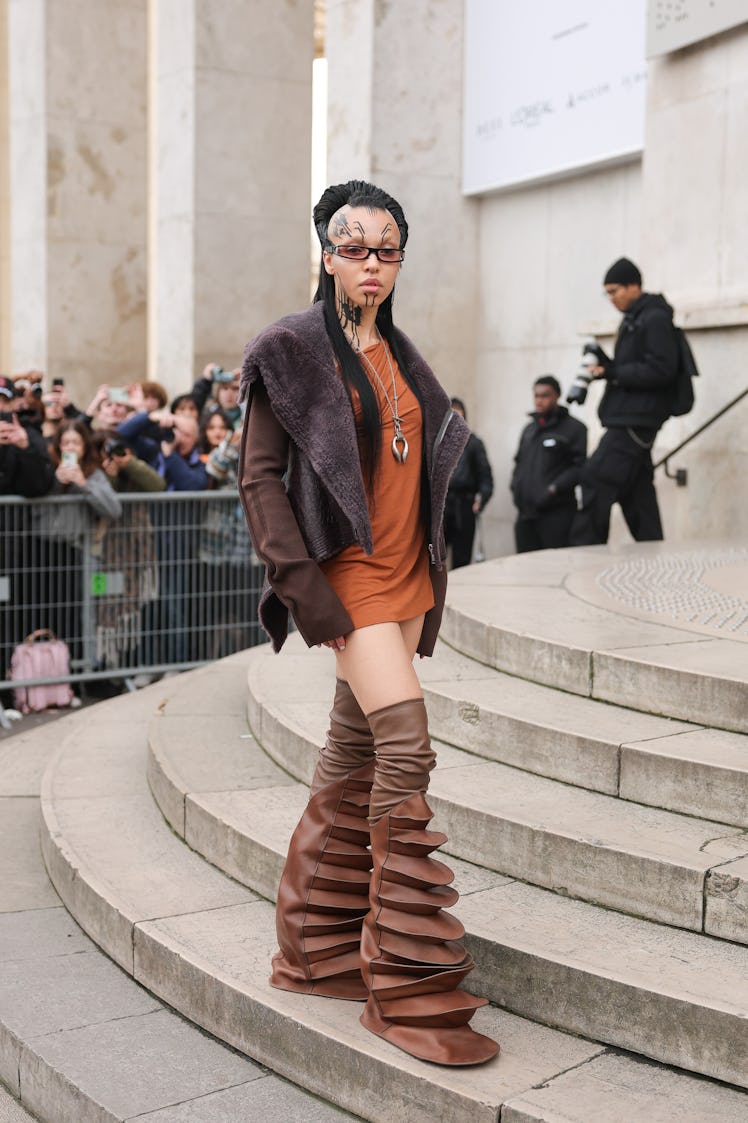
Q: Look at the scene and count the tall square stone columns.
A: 3